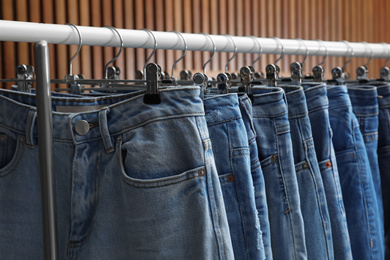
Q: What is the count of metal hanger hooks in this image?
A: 13